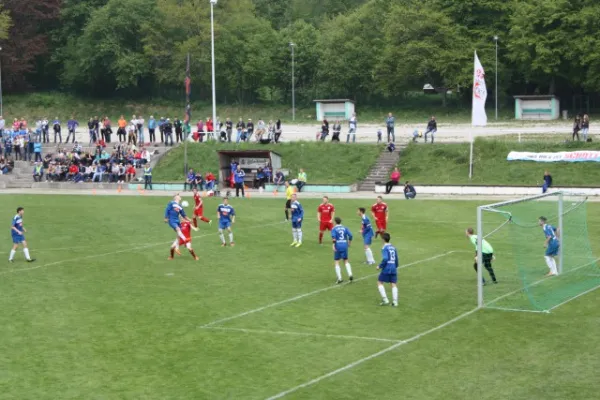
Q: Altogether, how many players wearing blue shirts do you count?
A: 8